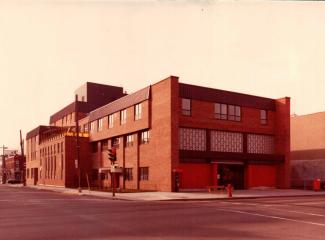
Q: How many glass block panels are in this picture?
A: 3